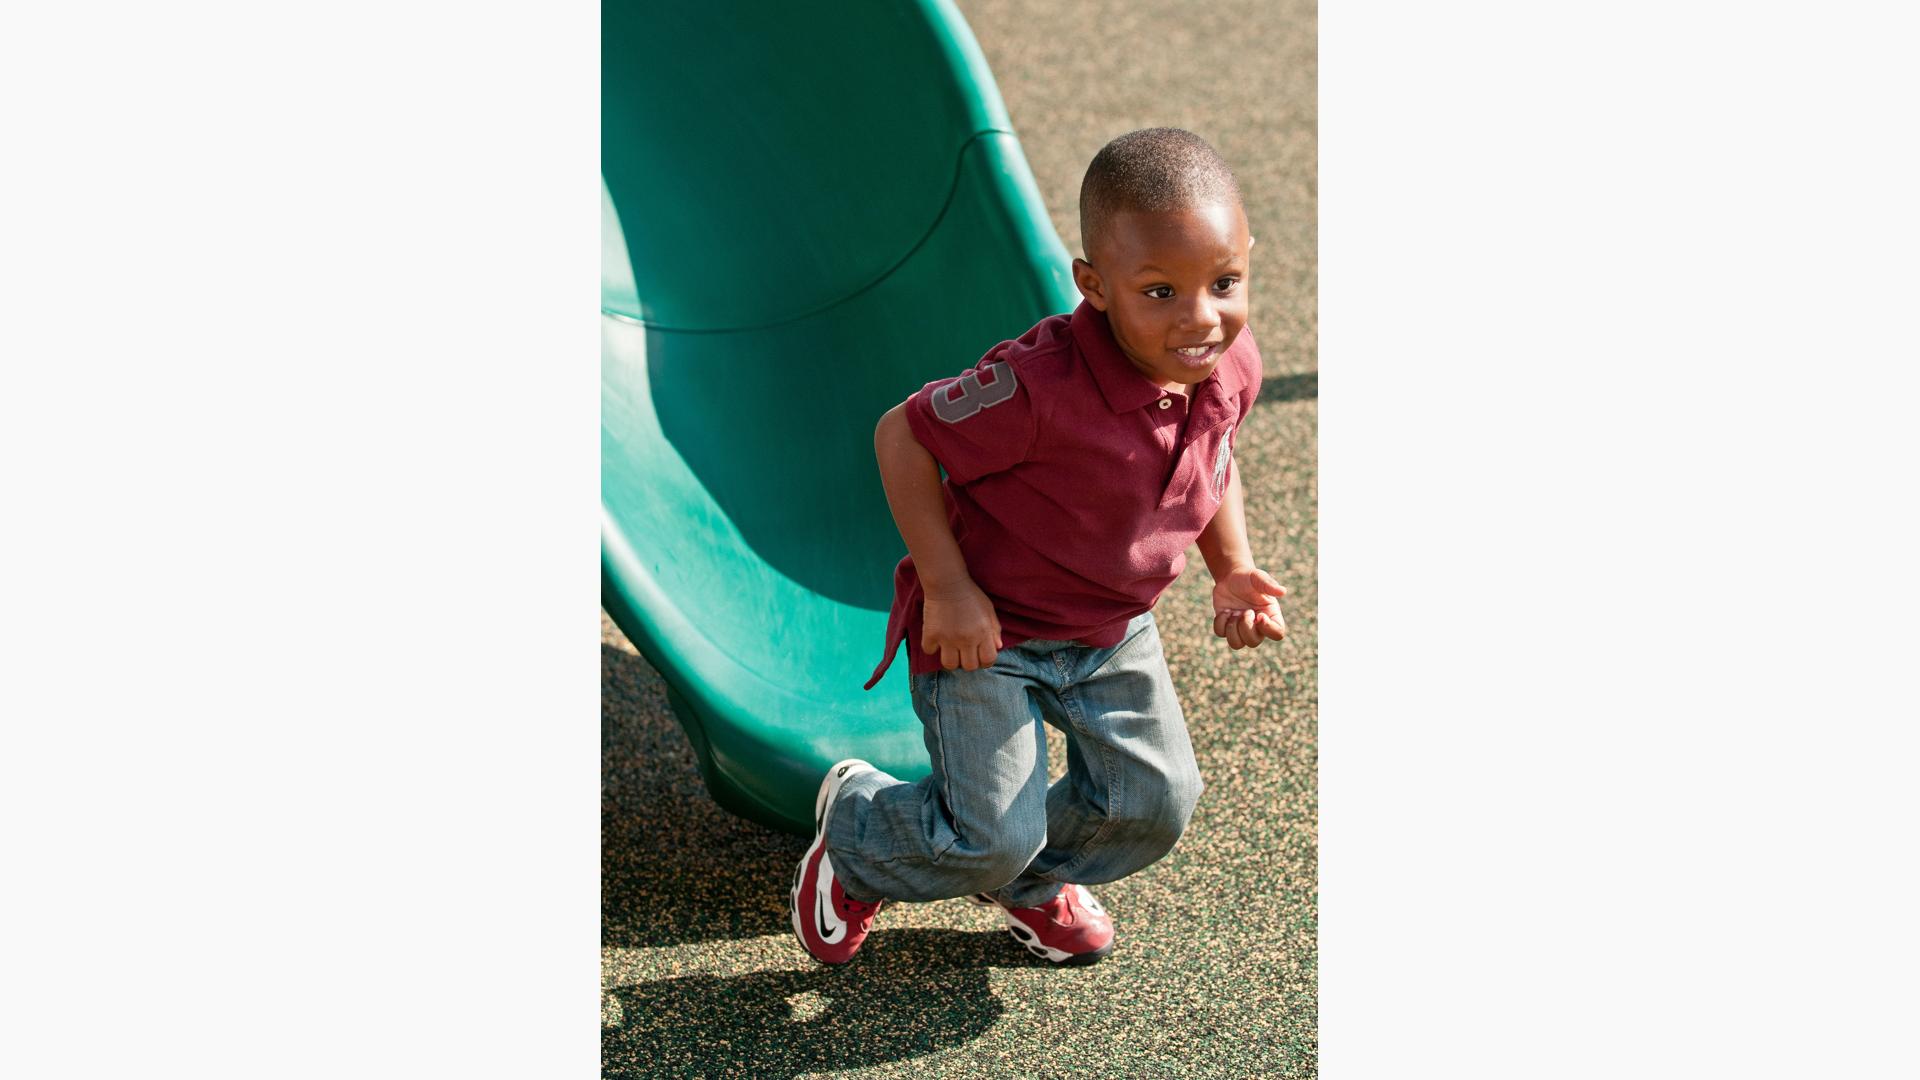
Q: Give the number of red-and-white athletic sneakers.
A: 2